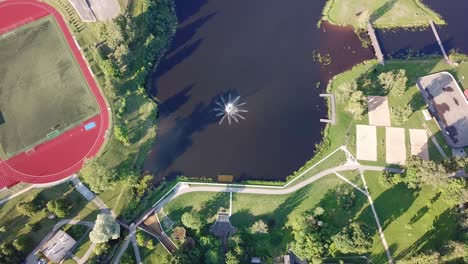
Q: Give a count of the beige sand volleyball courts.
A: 4